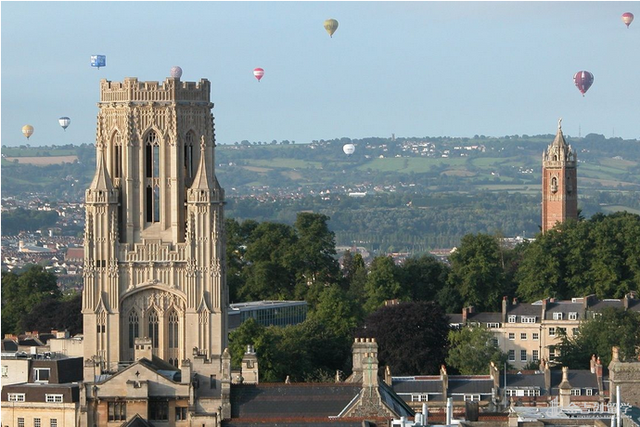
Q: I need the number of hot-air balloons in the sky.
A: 9